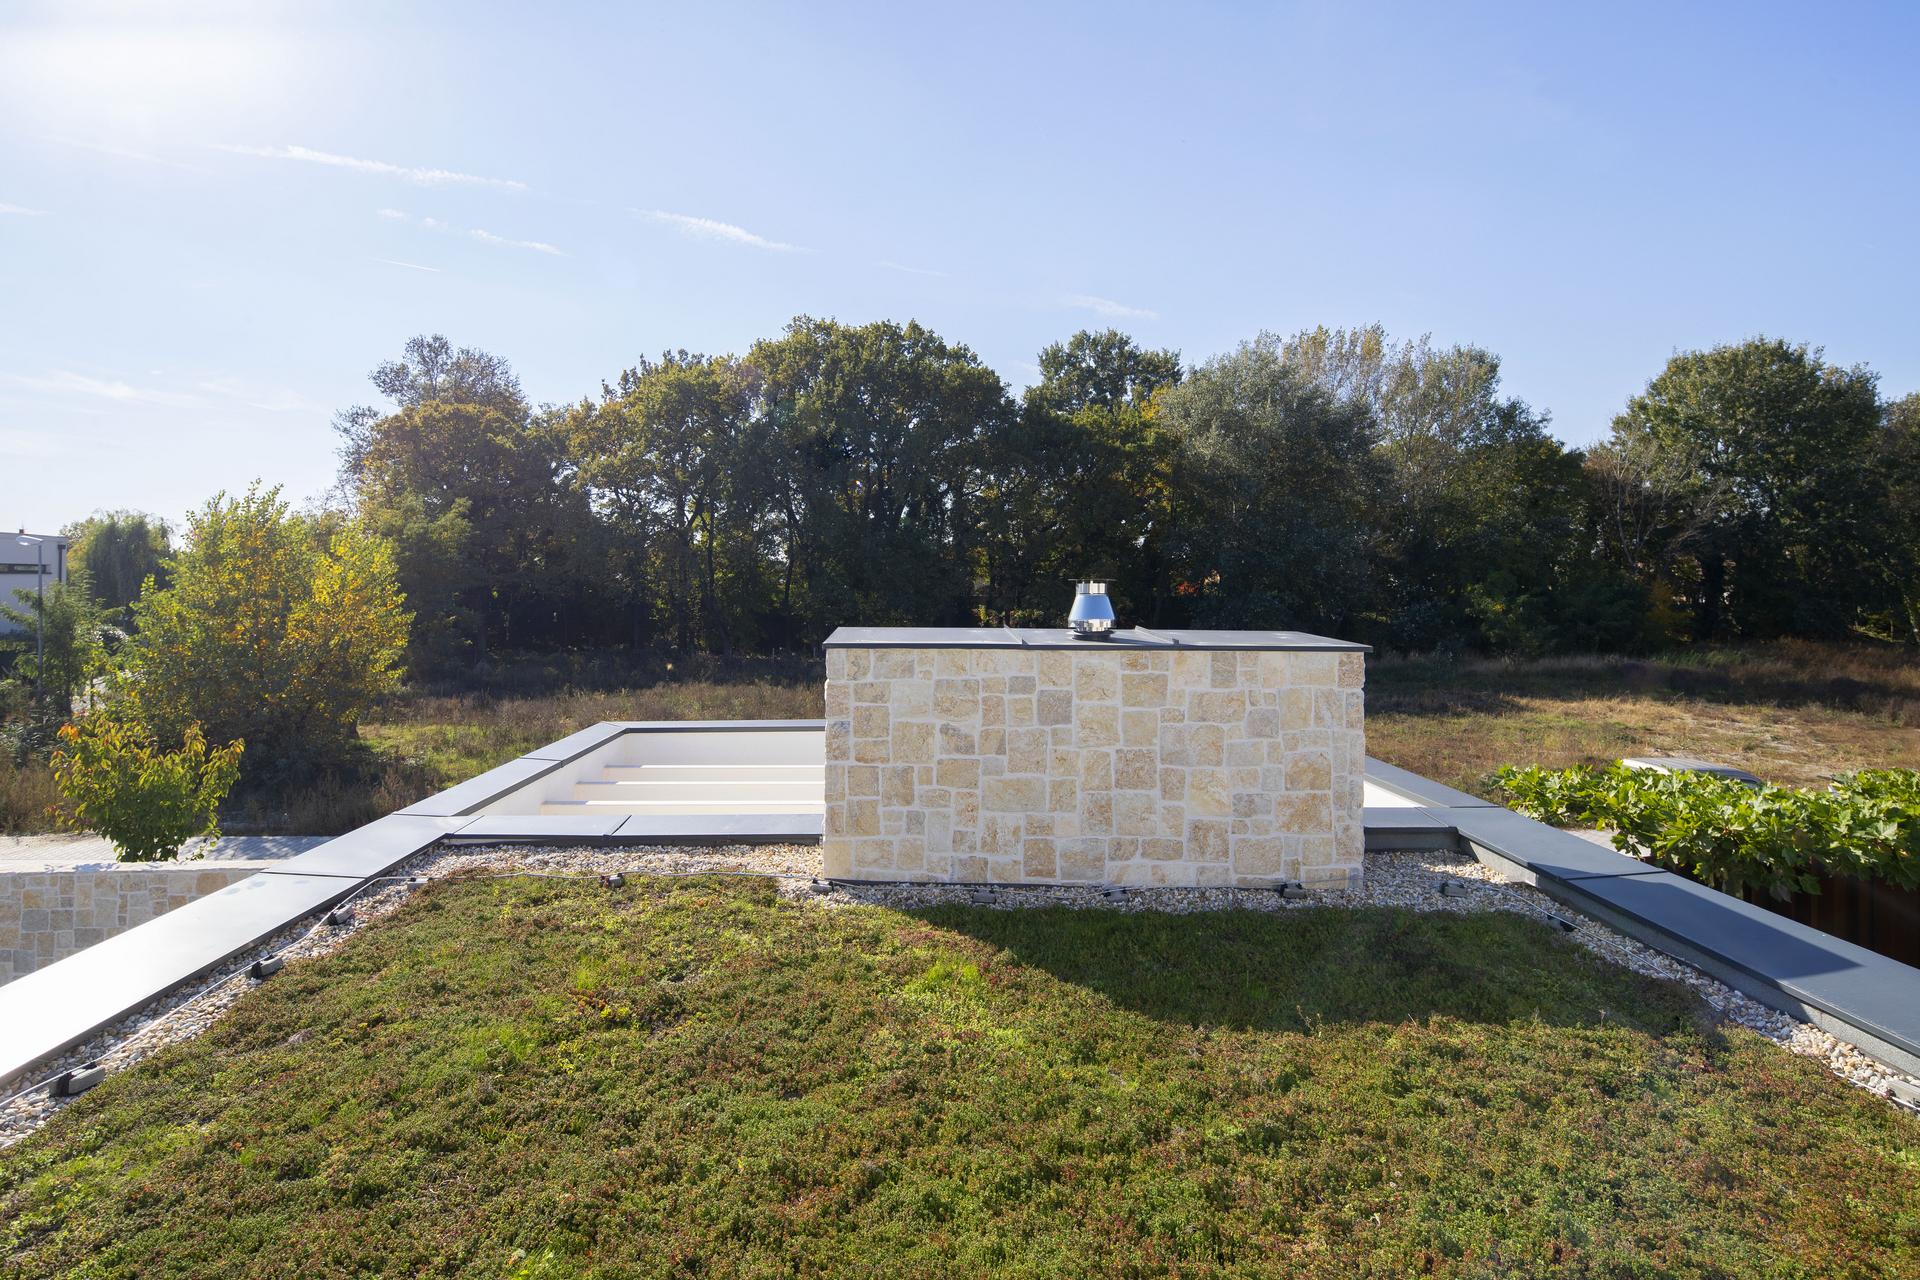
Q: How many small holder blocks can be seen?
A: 12